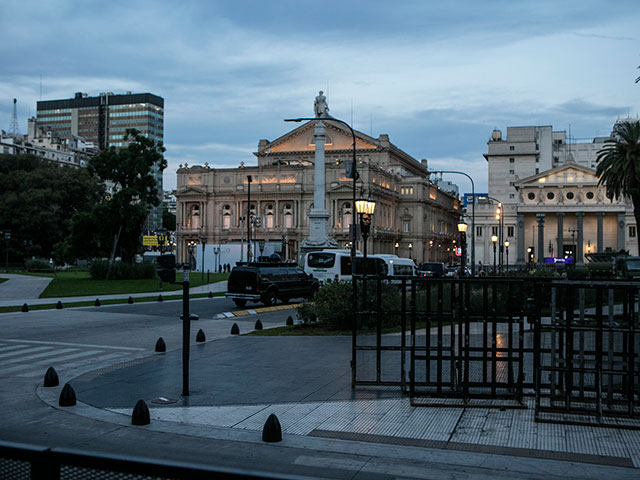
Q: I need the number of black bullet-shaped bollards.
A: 15